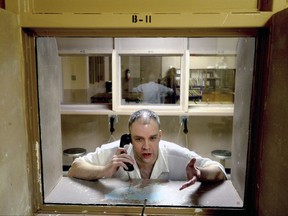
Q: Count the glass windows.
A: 4